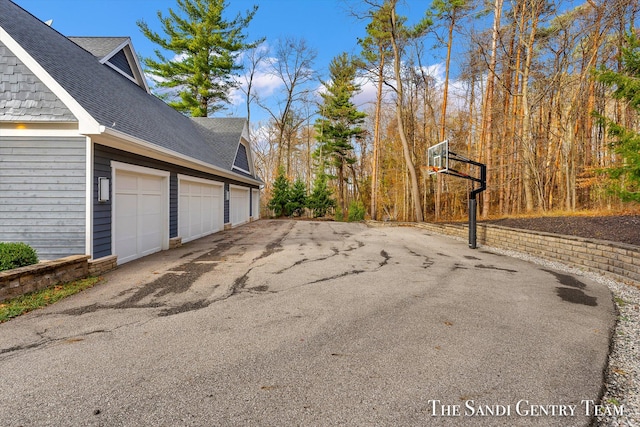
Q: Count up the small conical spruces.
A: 3